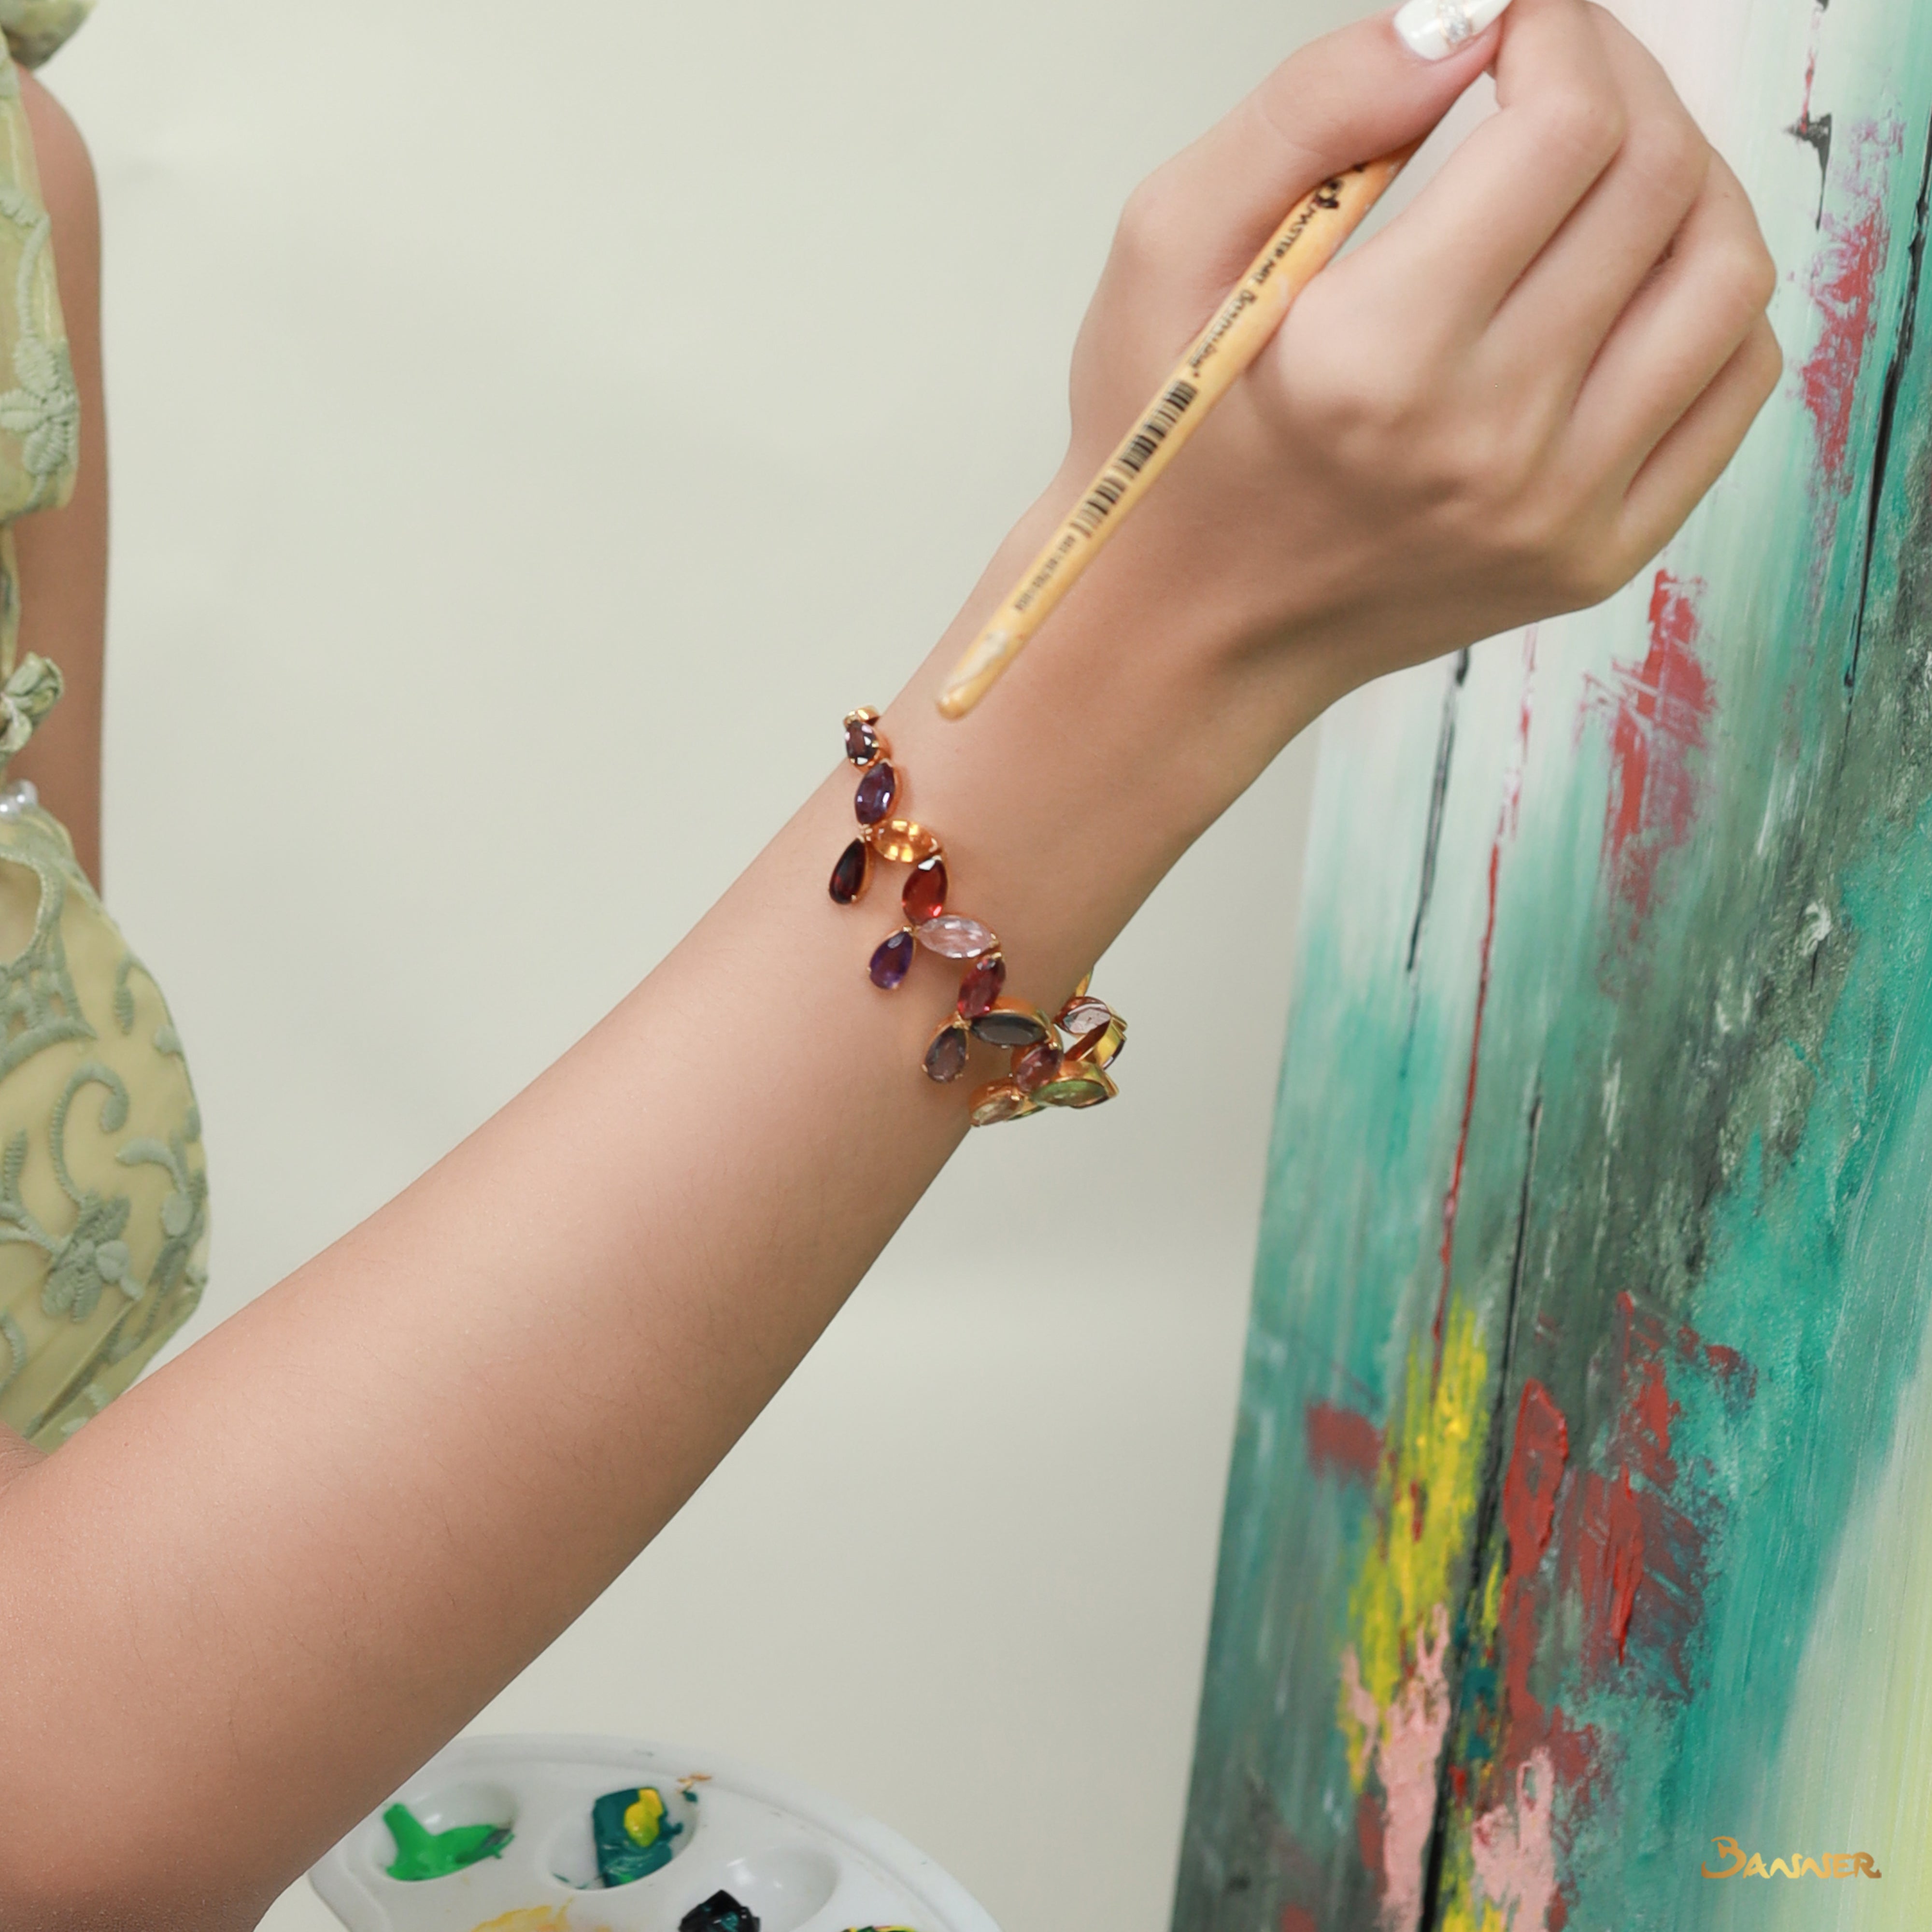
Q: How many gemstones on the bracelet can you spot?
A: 14